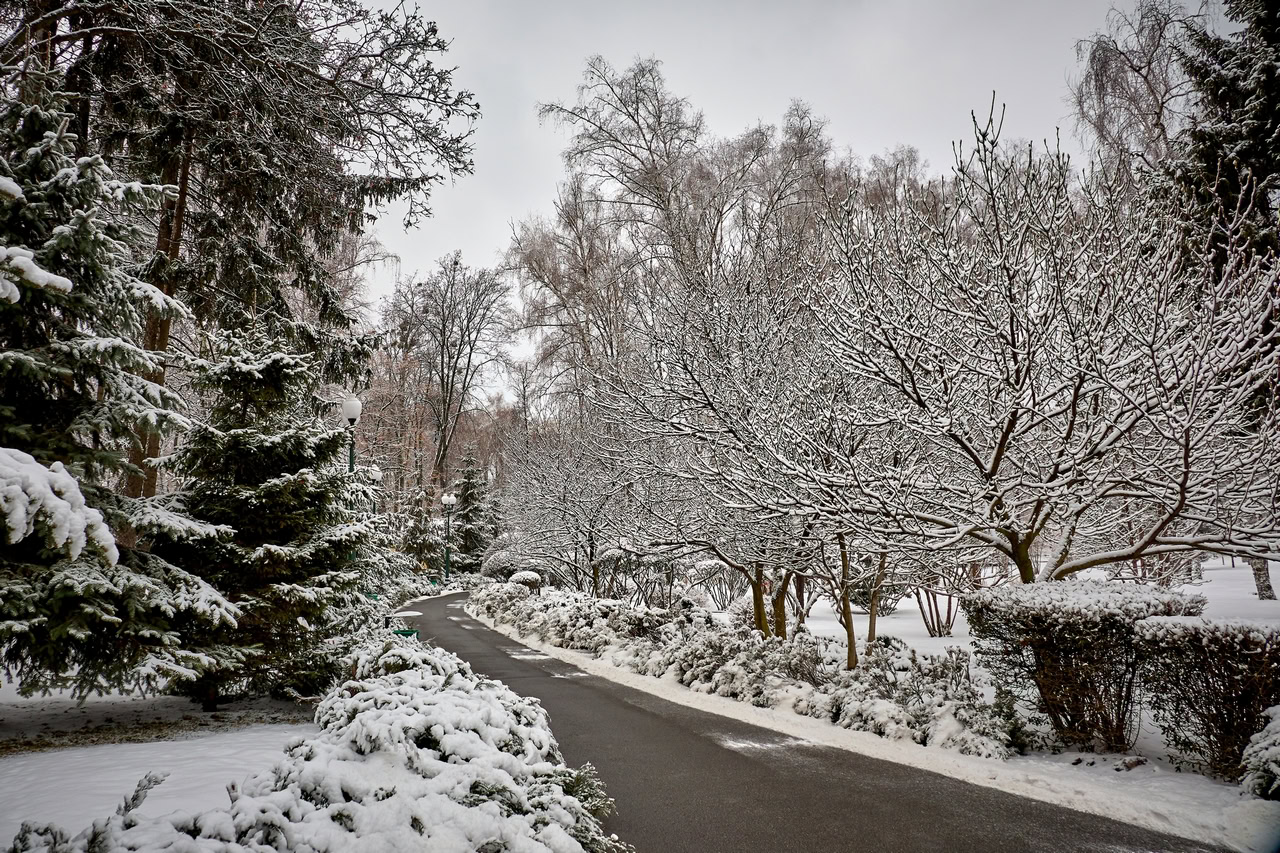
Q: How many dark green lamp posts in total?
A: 3